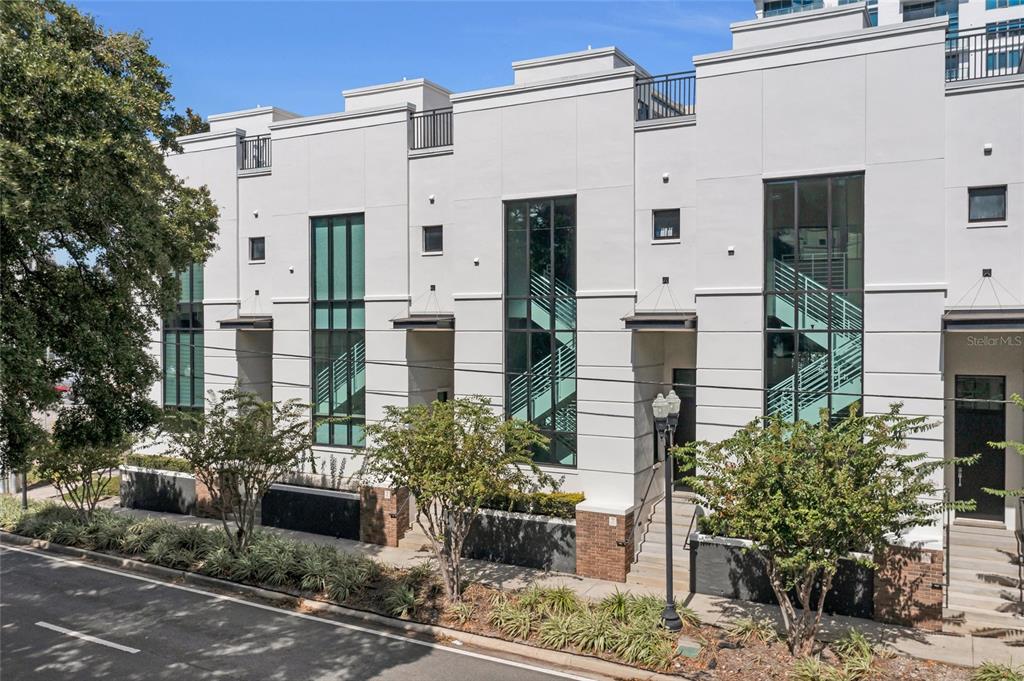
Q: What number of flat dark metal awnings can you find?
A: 4